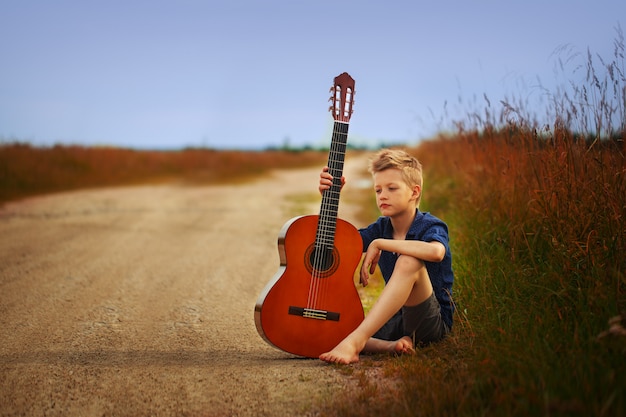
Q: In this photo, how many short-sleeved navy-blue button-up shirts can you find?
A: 1